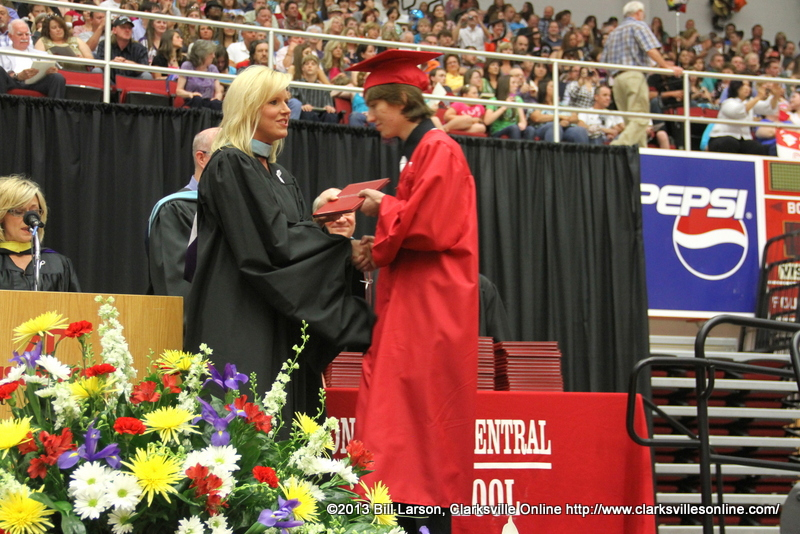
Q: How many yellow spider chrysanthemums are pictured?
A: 10